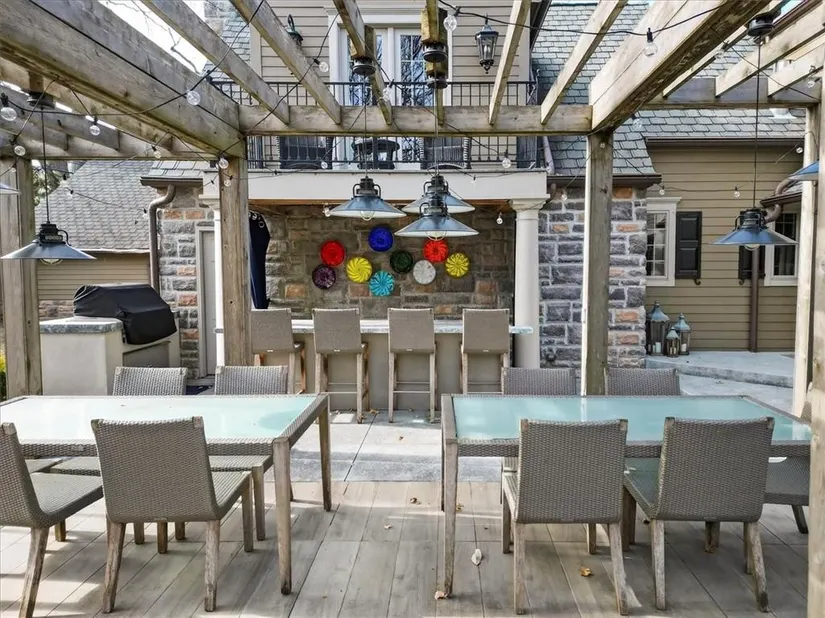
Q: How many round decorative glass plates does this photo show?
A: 9